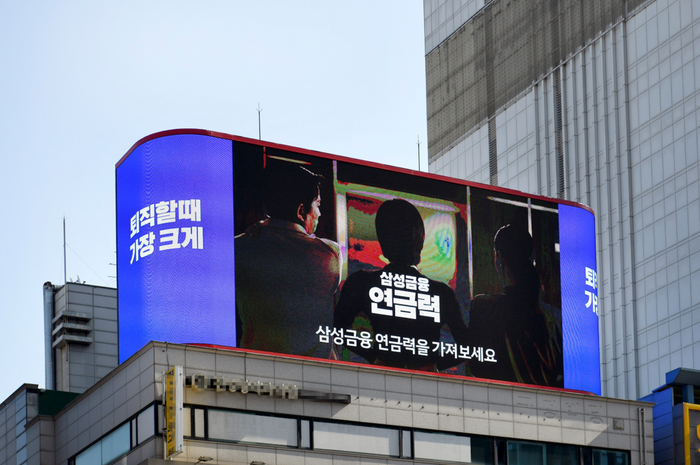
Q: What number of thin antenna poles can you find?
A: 3